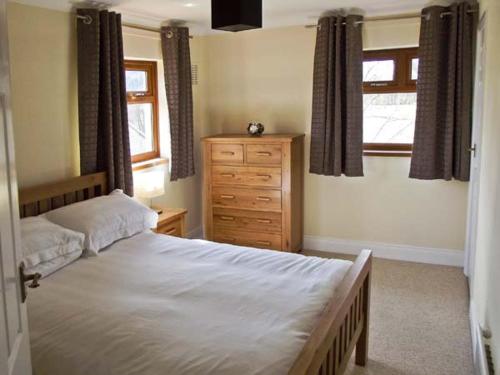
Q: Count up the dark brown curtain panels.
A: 4